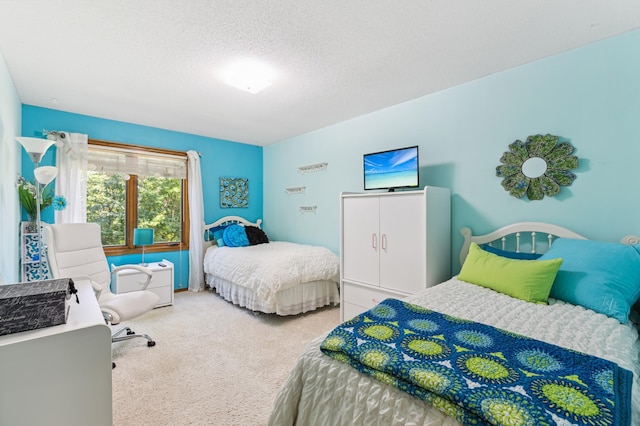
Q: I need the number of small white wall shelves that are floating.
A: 3